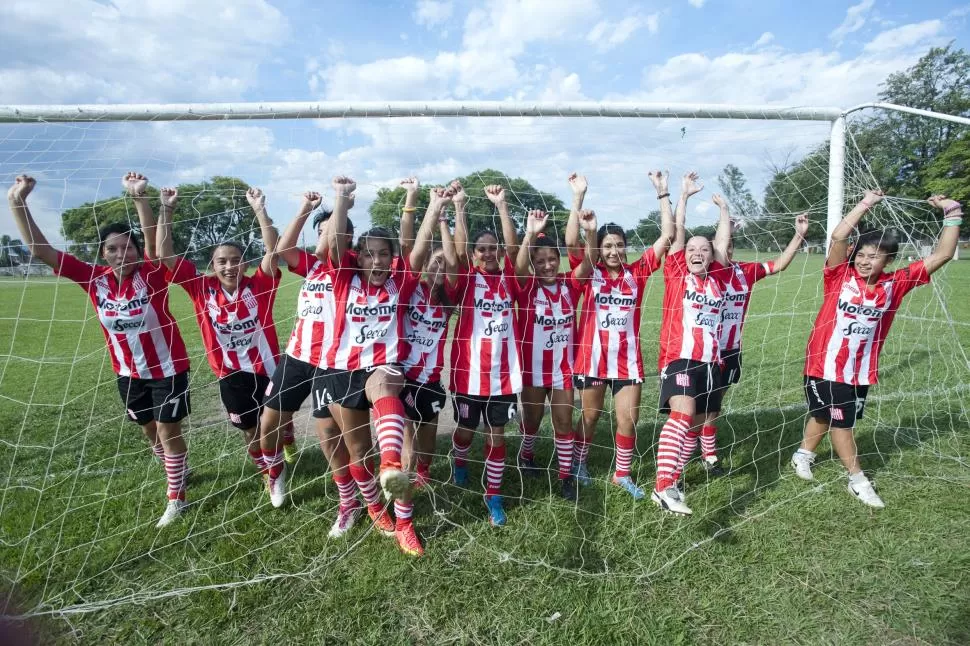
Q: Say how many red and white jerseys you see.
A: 11